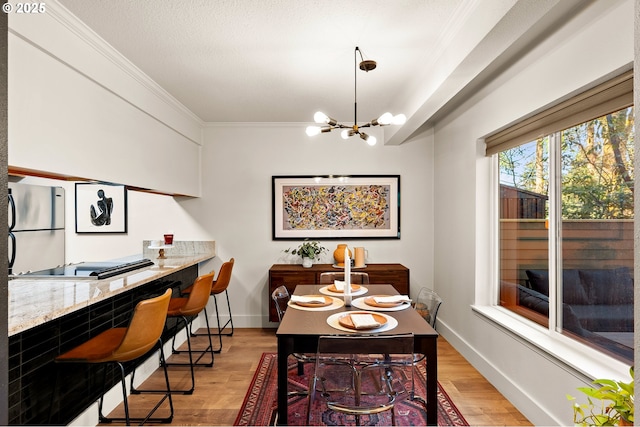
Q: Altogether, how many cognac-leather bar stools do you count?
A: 3